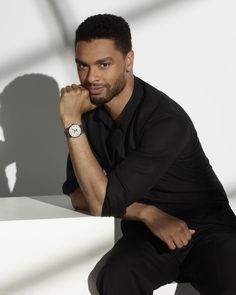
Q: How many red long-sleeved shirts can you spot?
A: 0